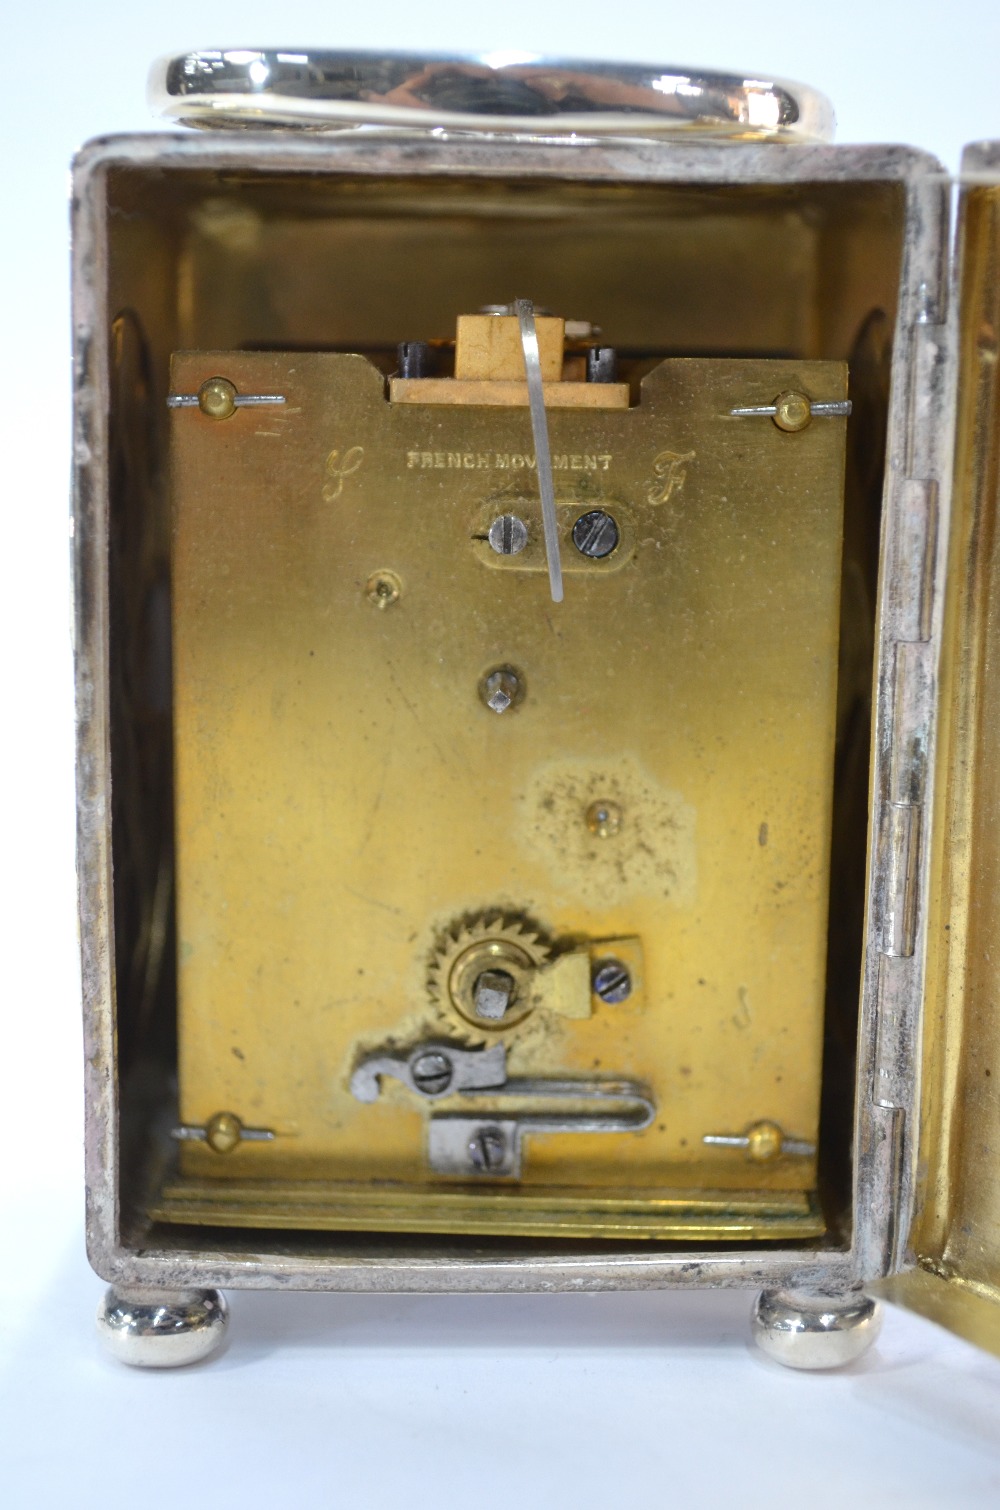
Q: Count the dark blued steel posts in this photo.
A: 2